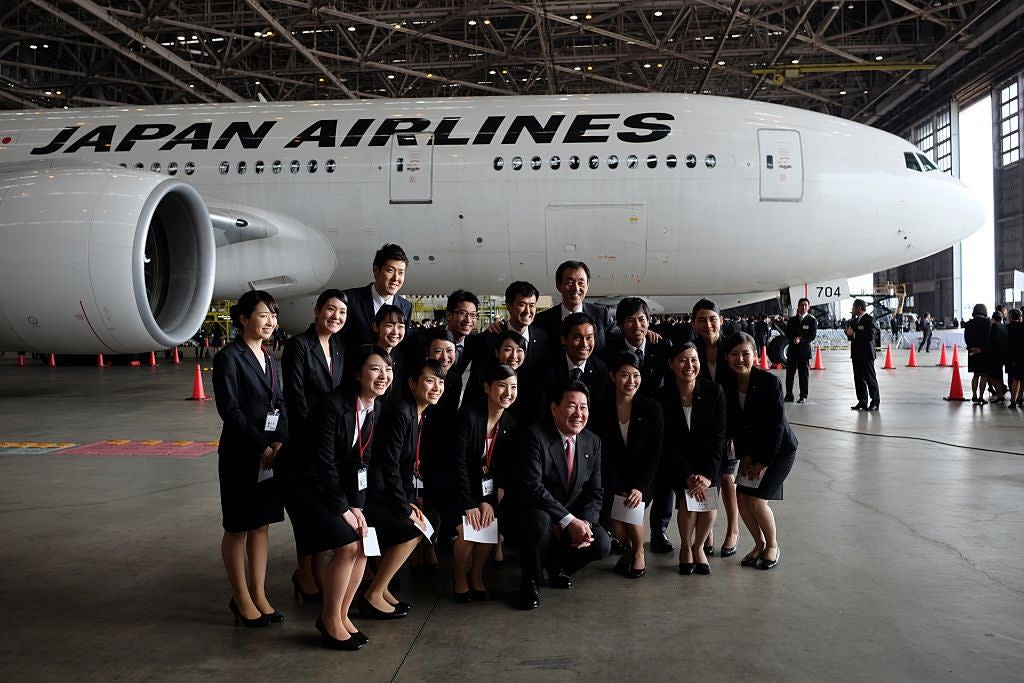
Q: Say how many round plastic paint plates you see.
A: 0